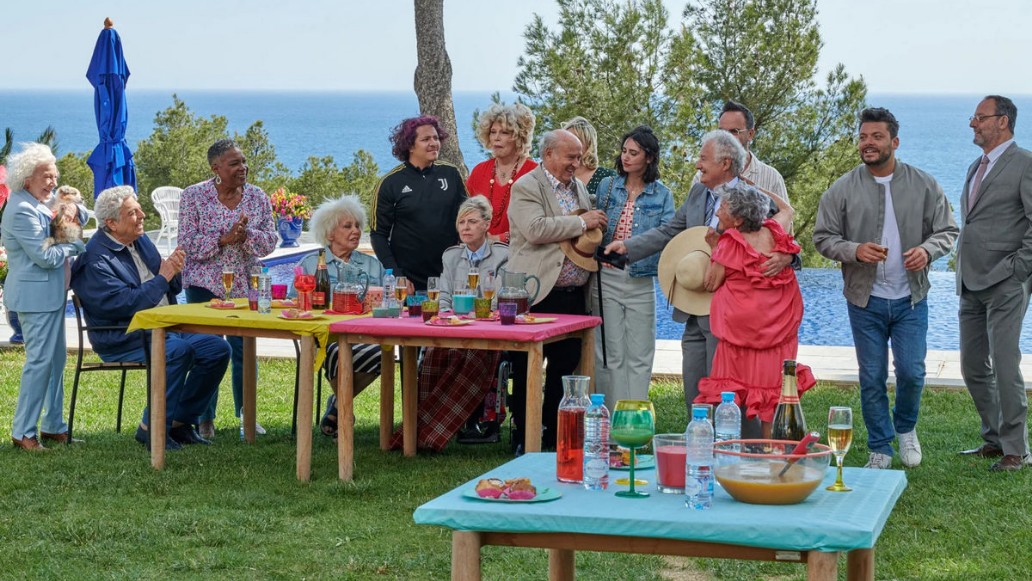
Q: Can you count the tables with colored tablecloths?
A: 3